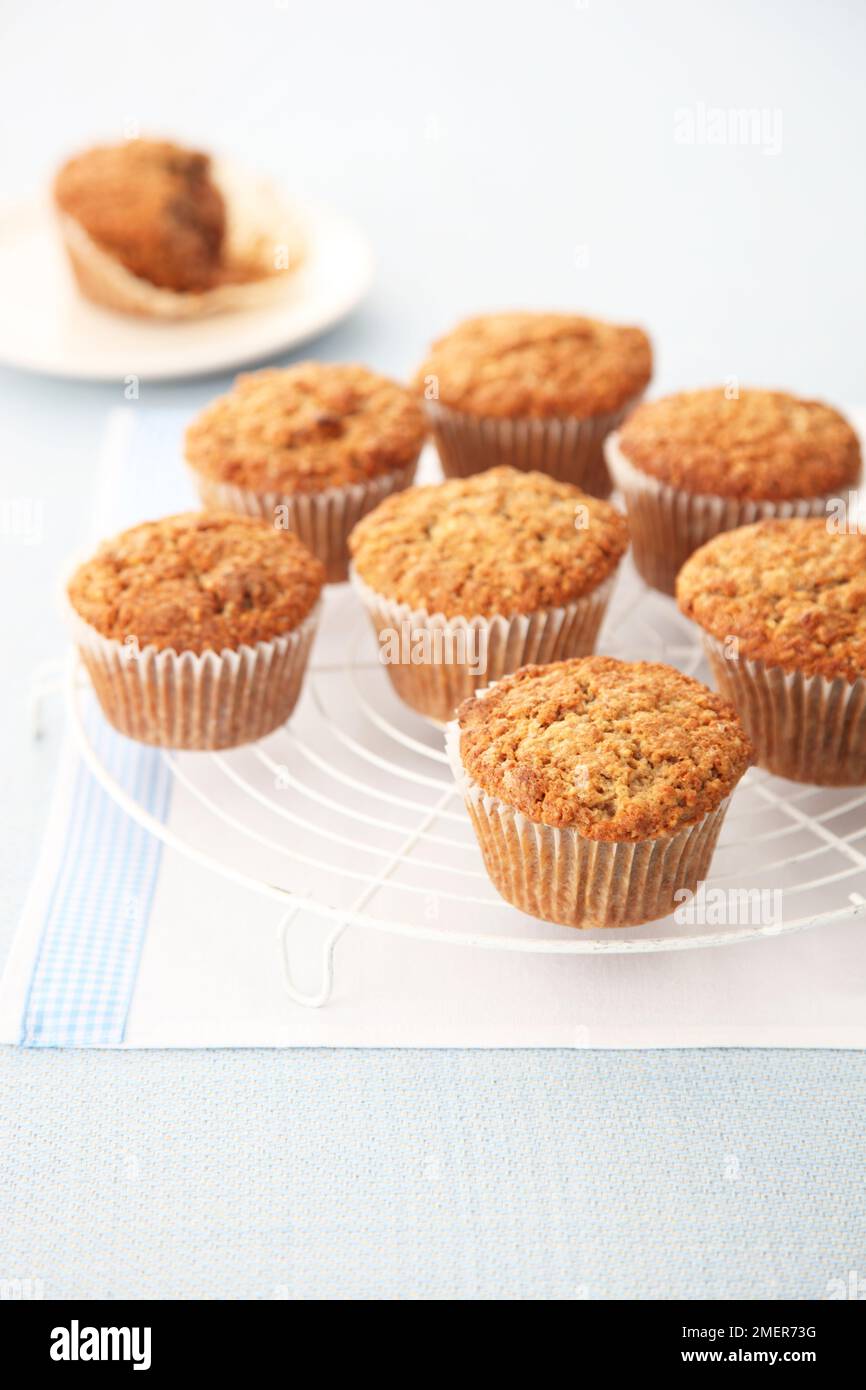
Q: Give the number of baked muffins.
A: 8